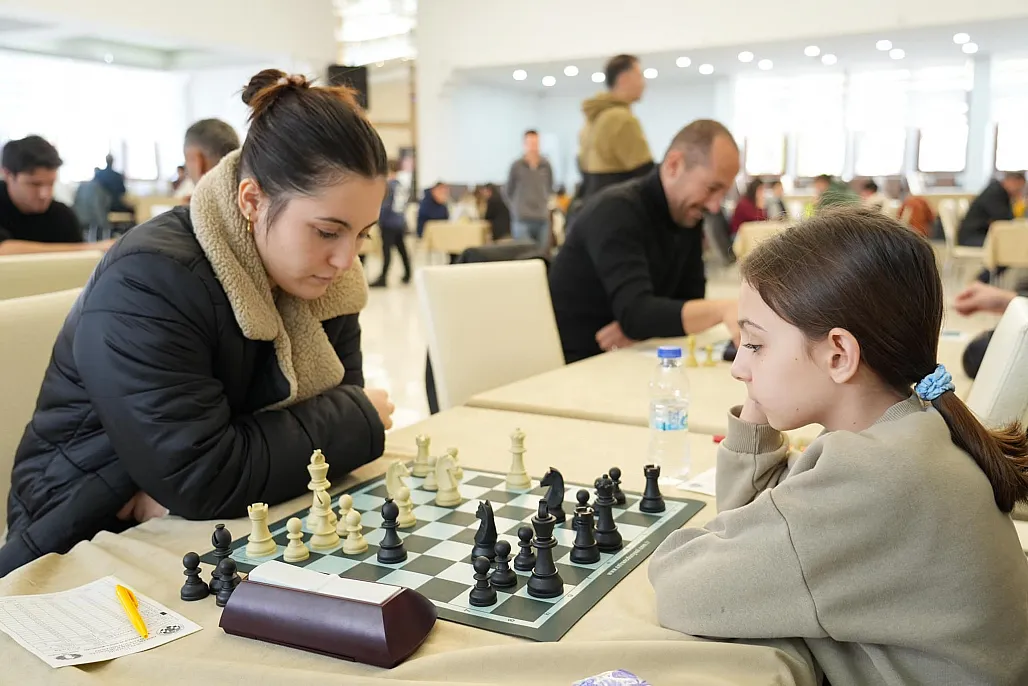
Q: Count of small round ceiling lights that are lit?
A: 15